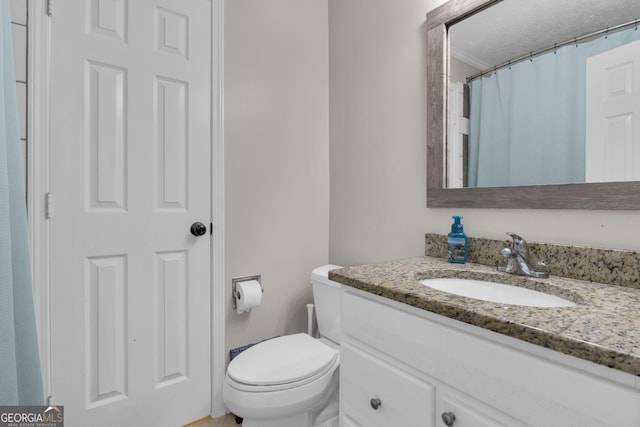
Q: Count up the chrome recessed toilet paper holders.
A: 1